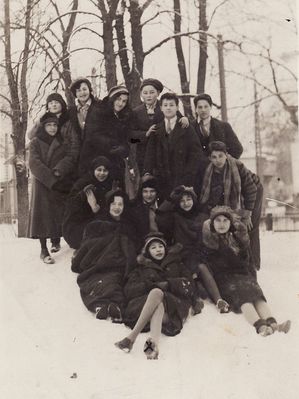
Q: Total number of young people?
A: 14